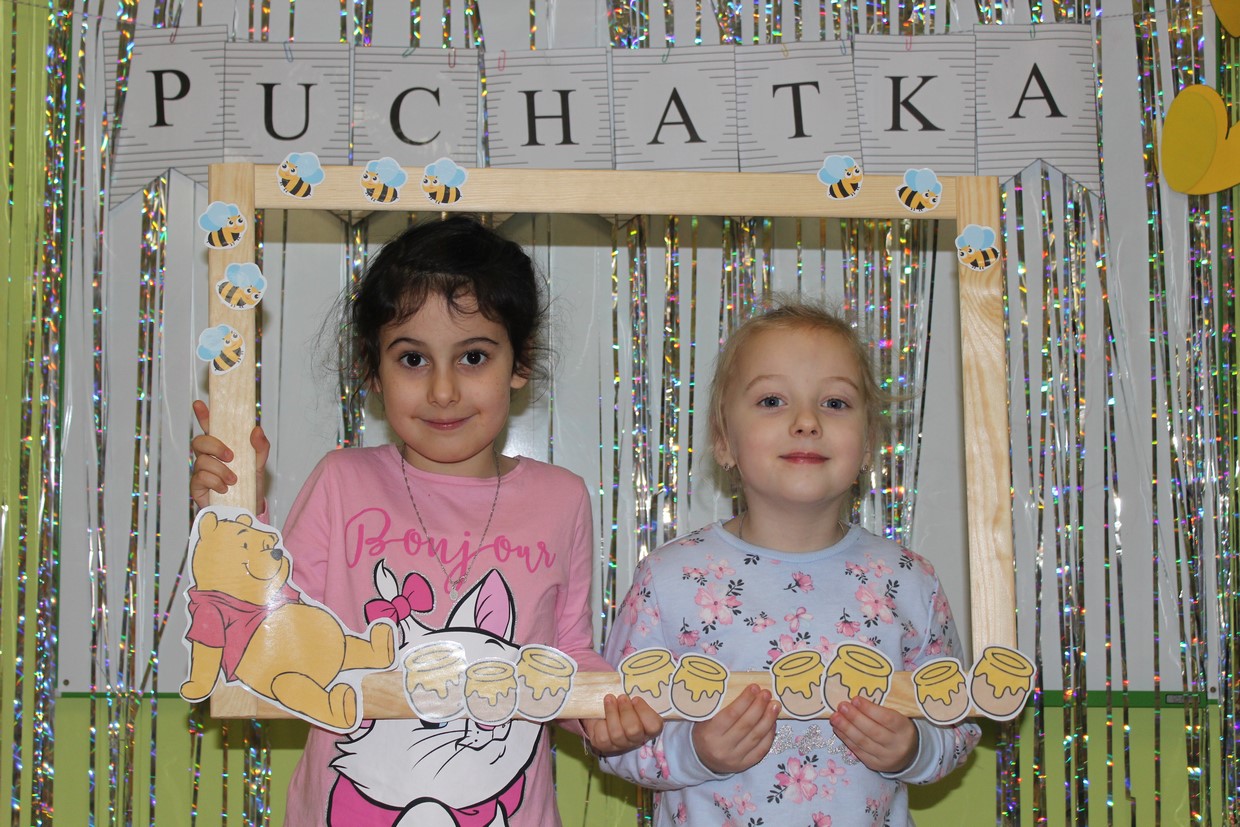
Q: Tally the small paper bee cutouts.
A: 9